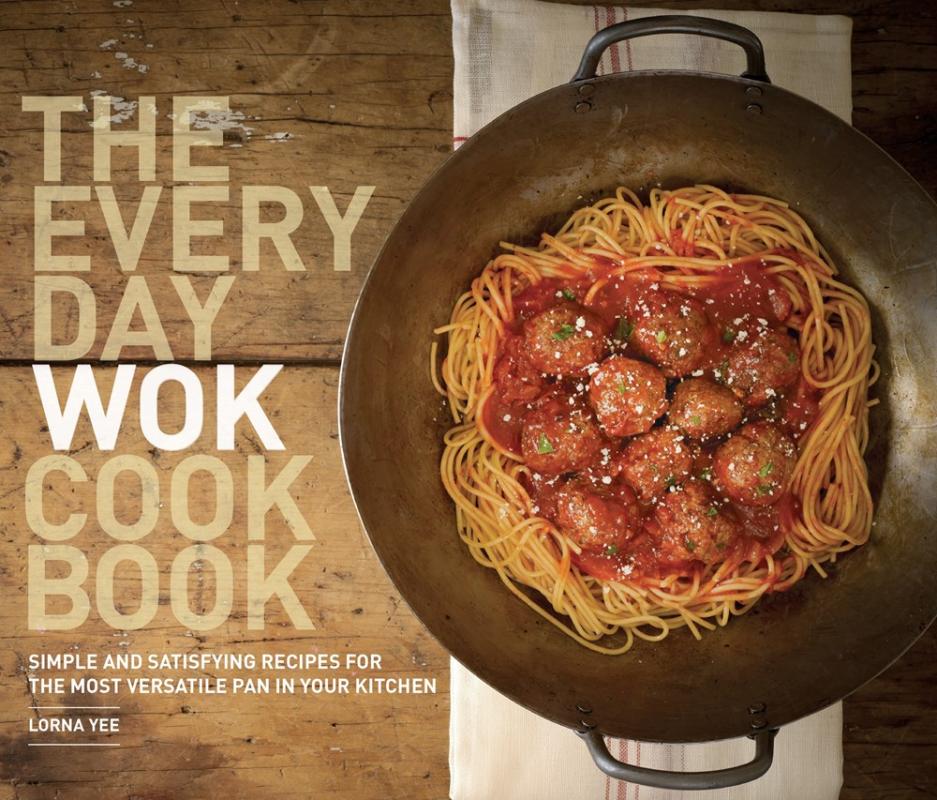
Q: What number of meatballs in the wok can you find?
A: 10